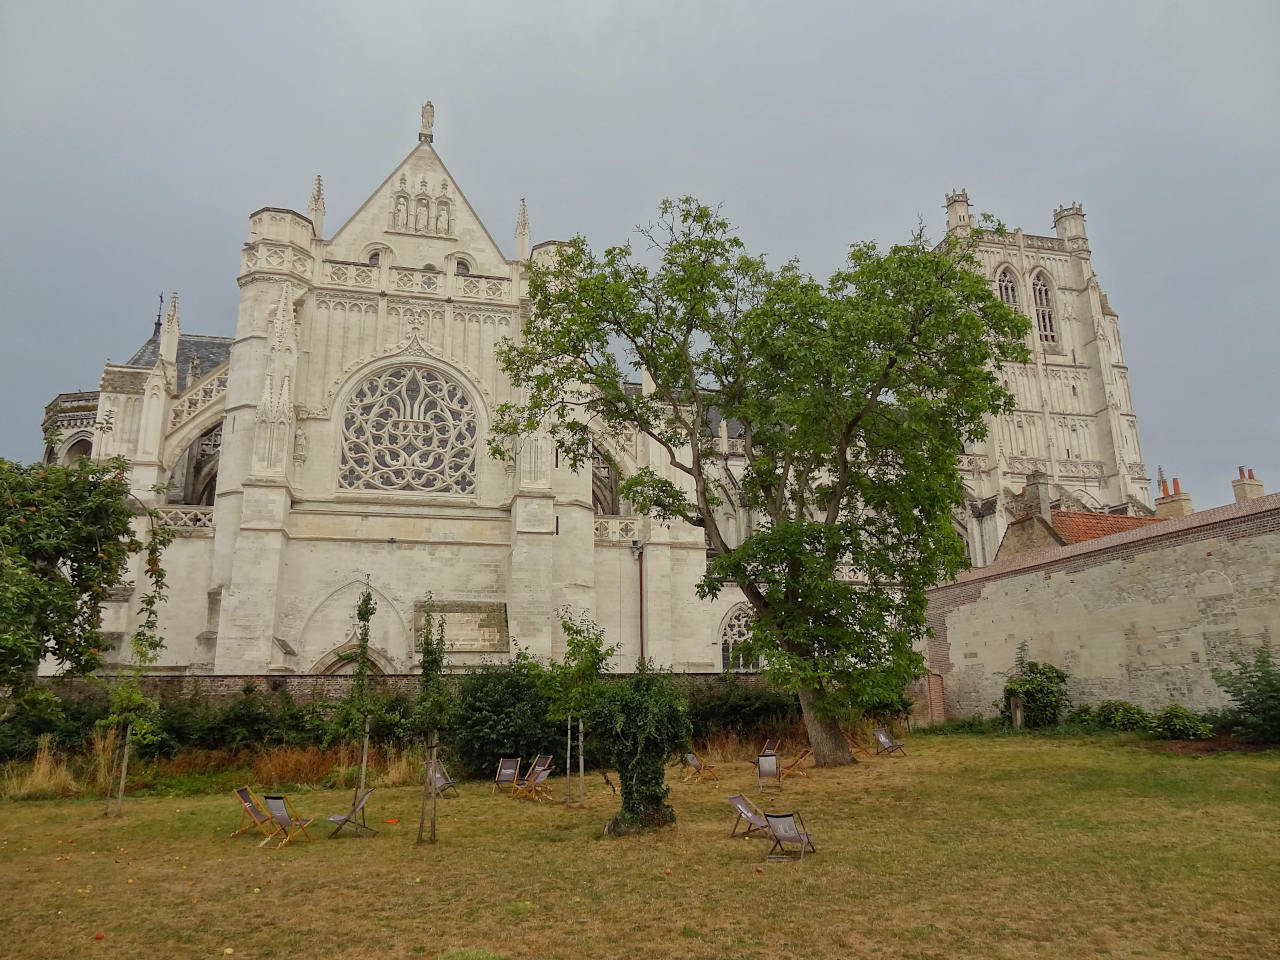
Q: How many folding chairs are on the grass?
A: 15